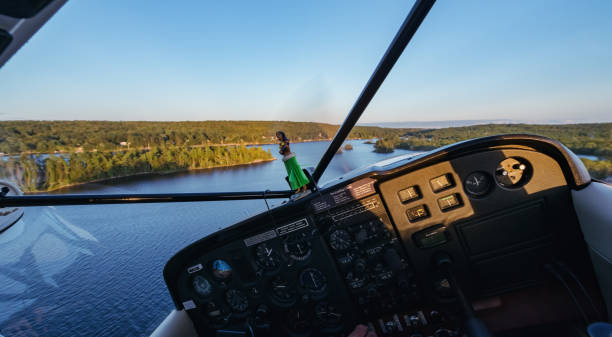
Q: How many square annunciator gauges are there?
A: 4